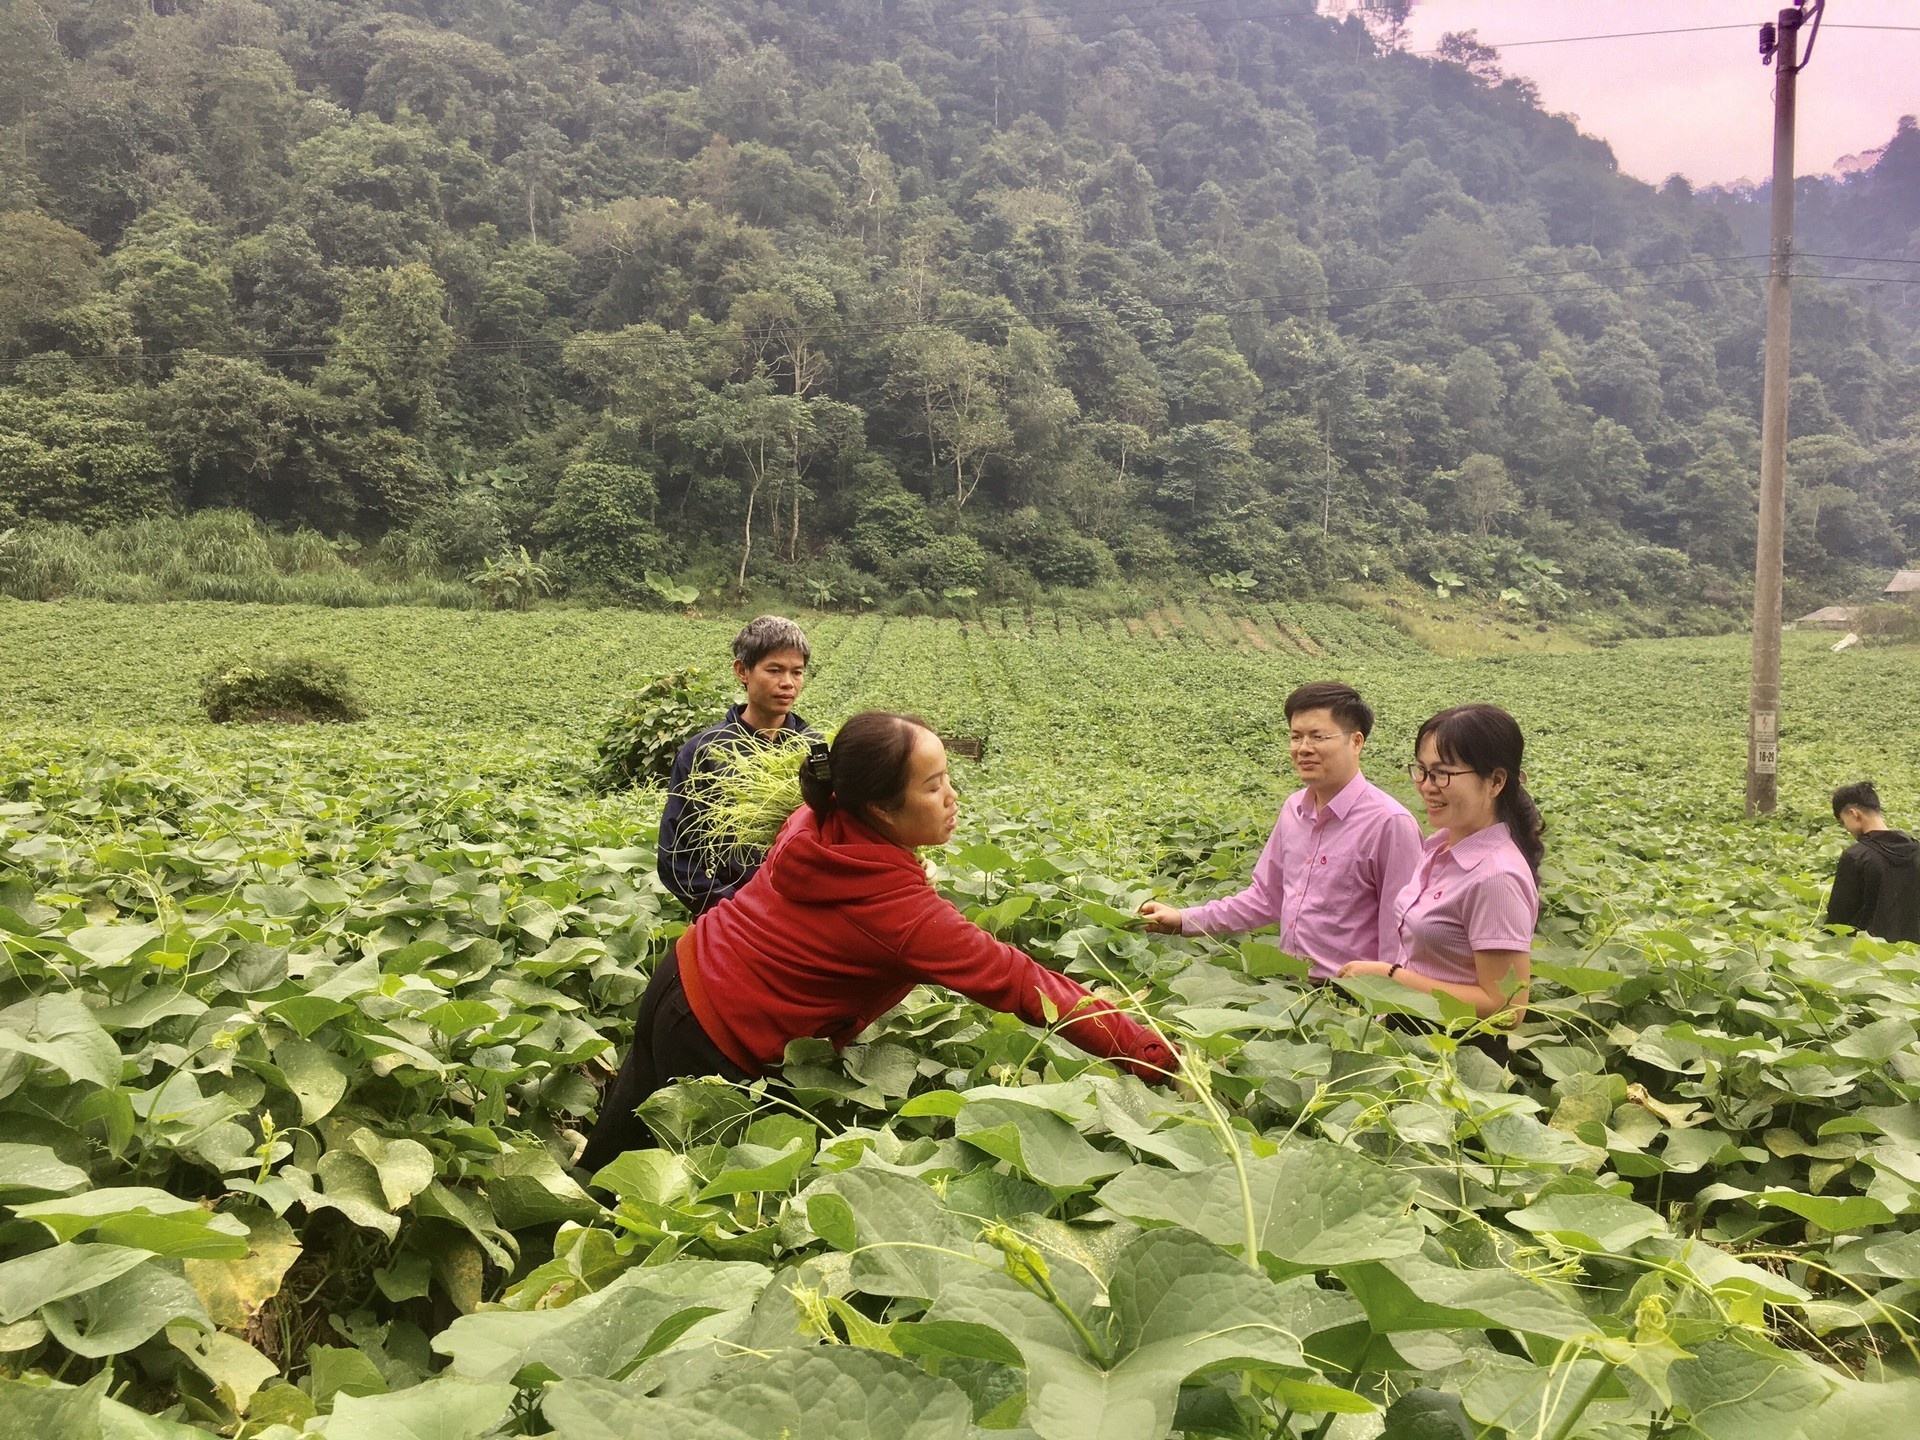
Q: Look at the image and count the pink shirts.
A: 2